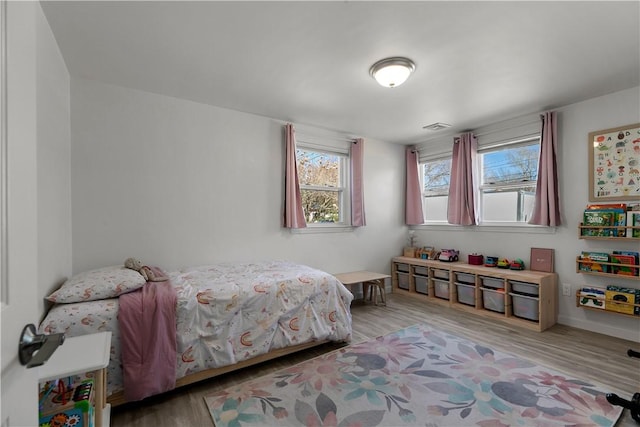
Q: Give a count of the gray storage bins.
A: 12